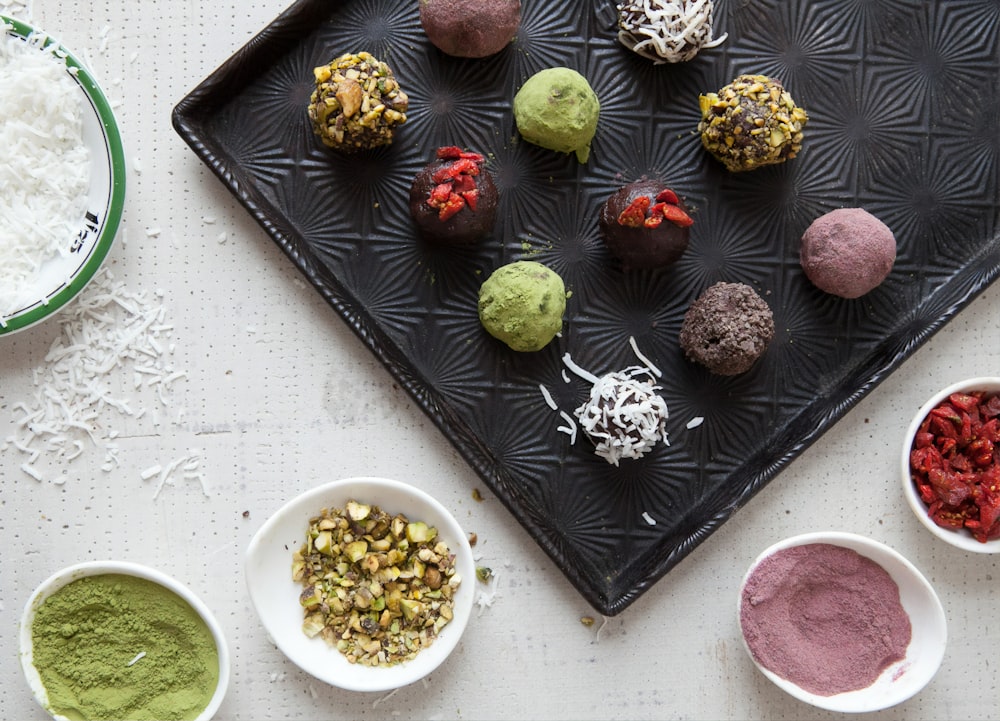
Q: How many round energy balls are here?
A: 11